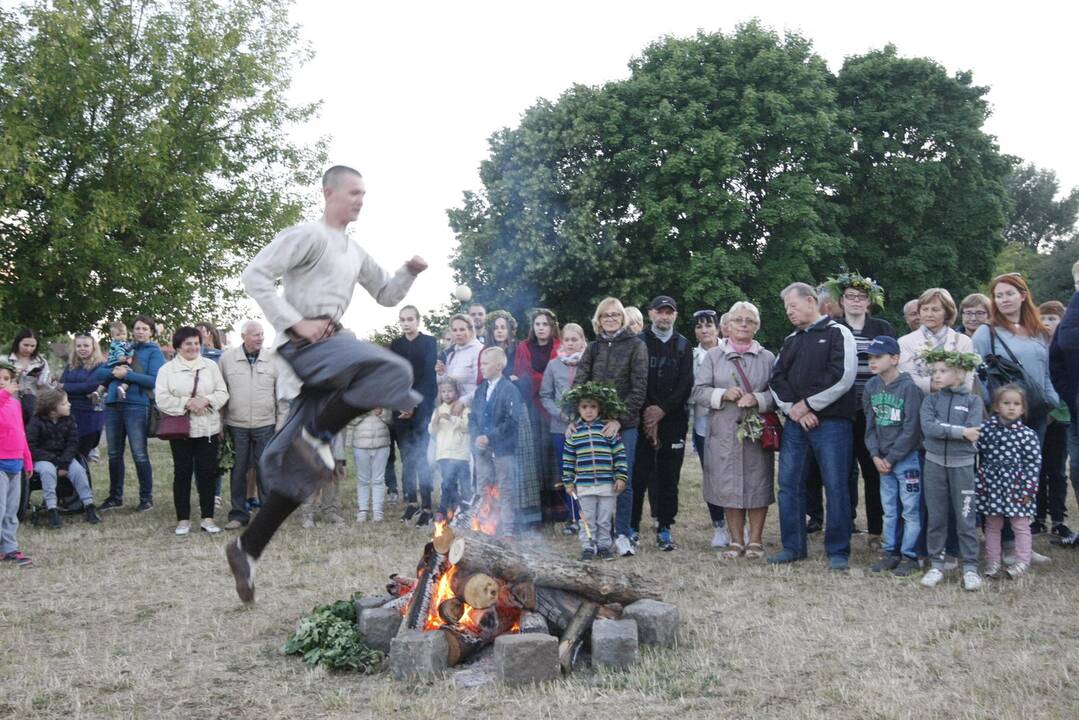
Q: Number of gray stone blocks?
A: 6